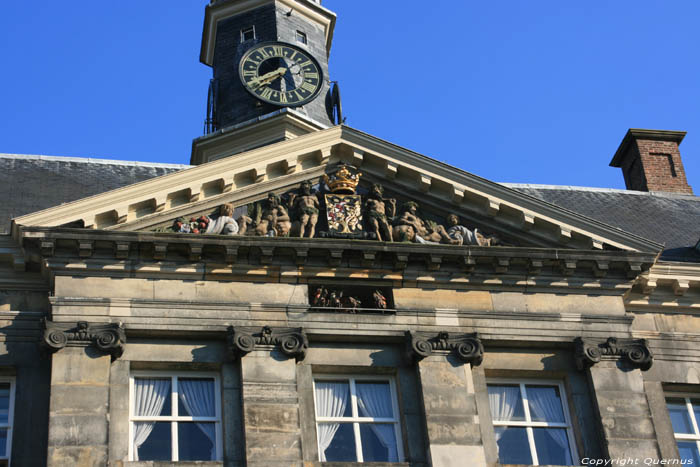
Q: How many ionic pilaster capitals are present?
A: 4